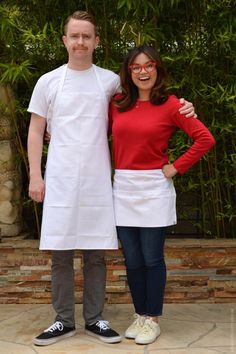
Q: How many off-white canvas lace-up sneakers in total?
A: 2